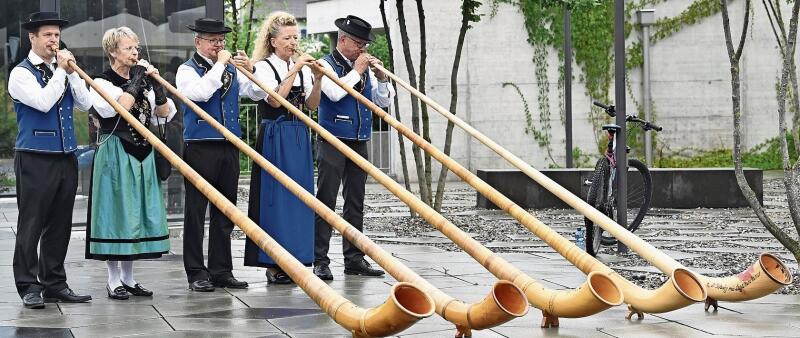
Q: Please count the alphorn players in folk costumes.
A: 5